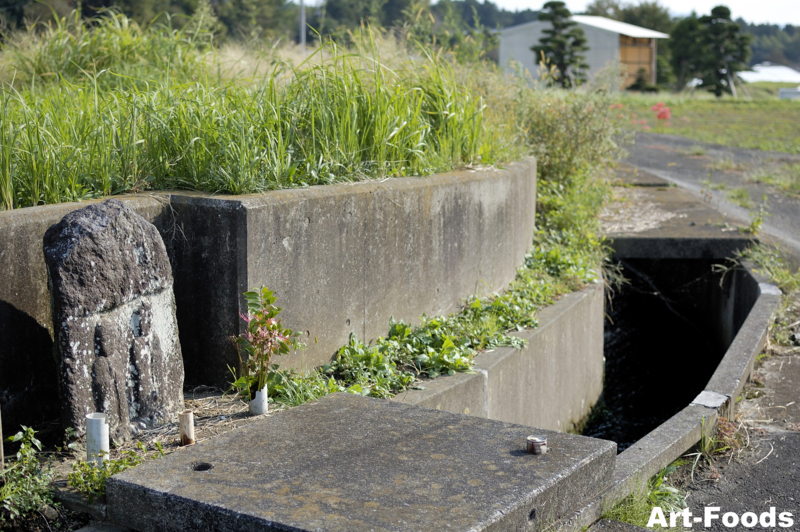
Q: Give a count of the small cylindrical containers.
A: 4